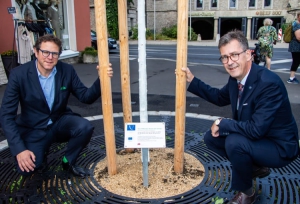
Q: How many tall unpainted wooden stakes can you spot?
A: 3